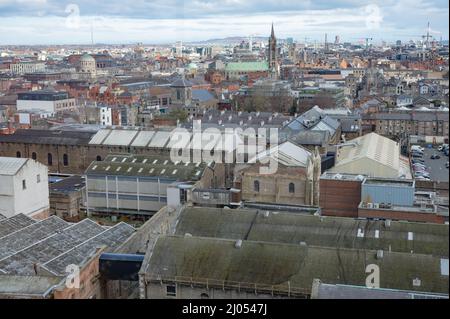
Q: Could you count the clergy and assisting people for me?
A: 0